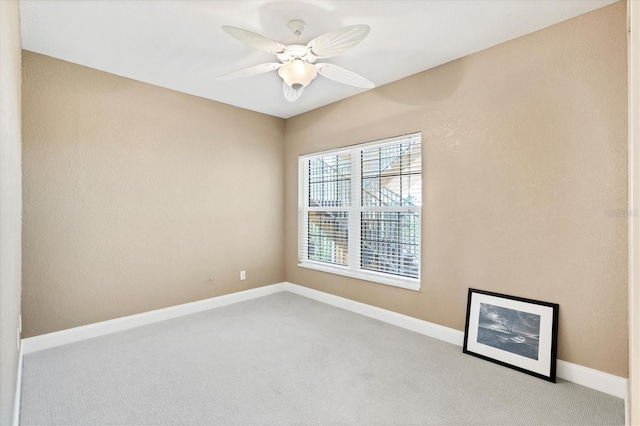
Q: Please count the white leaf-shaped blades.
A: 5